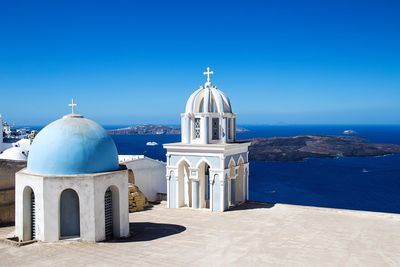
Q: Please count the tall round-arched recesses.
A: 3